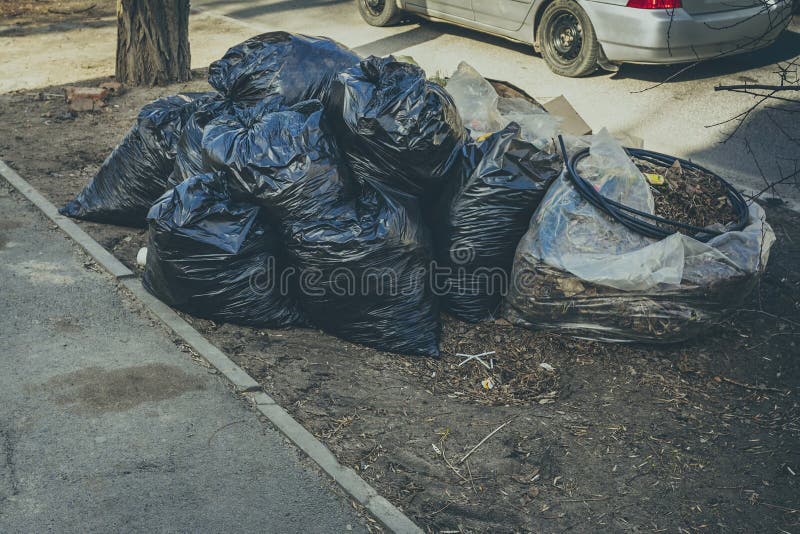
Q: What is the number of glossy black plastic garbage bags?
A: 8